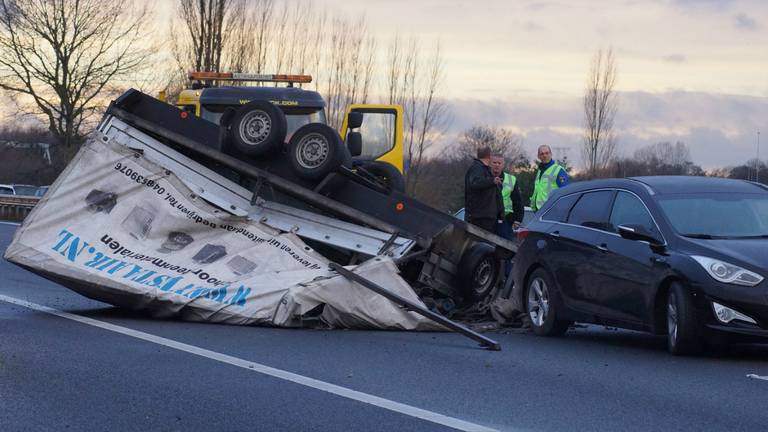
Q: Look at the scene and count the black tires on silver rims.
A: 5